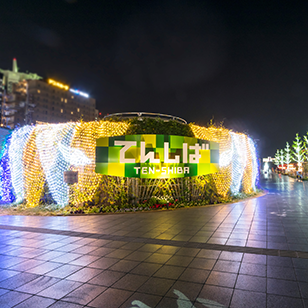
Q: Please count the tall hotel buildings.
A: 1